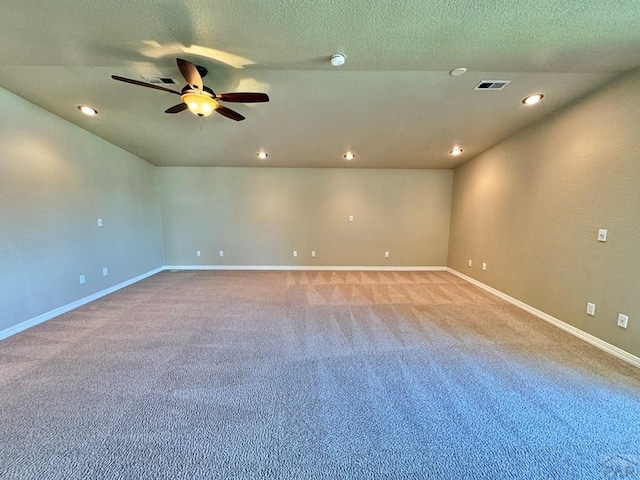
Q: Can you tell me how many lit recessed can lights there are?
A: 5